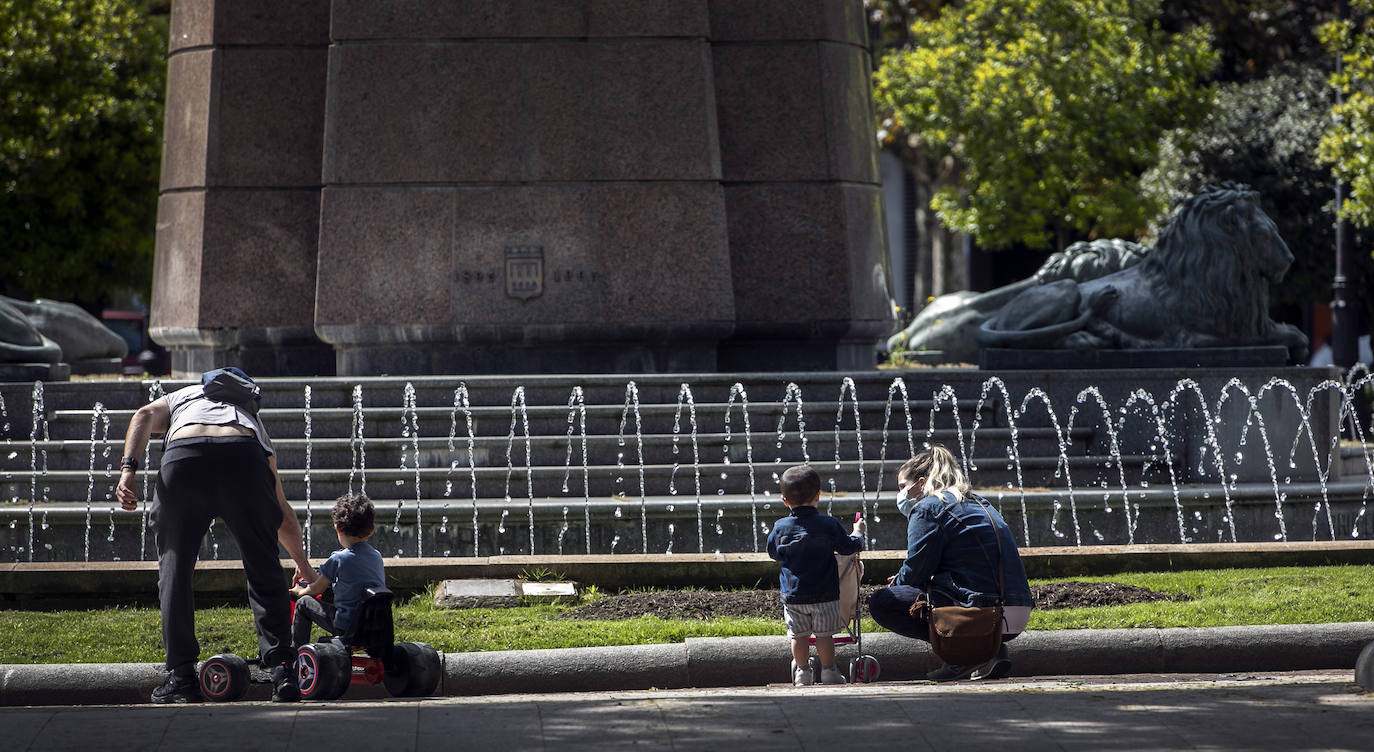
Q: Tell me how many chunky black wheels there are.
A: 3